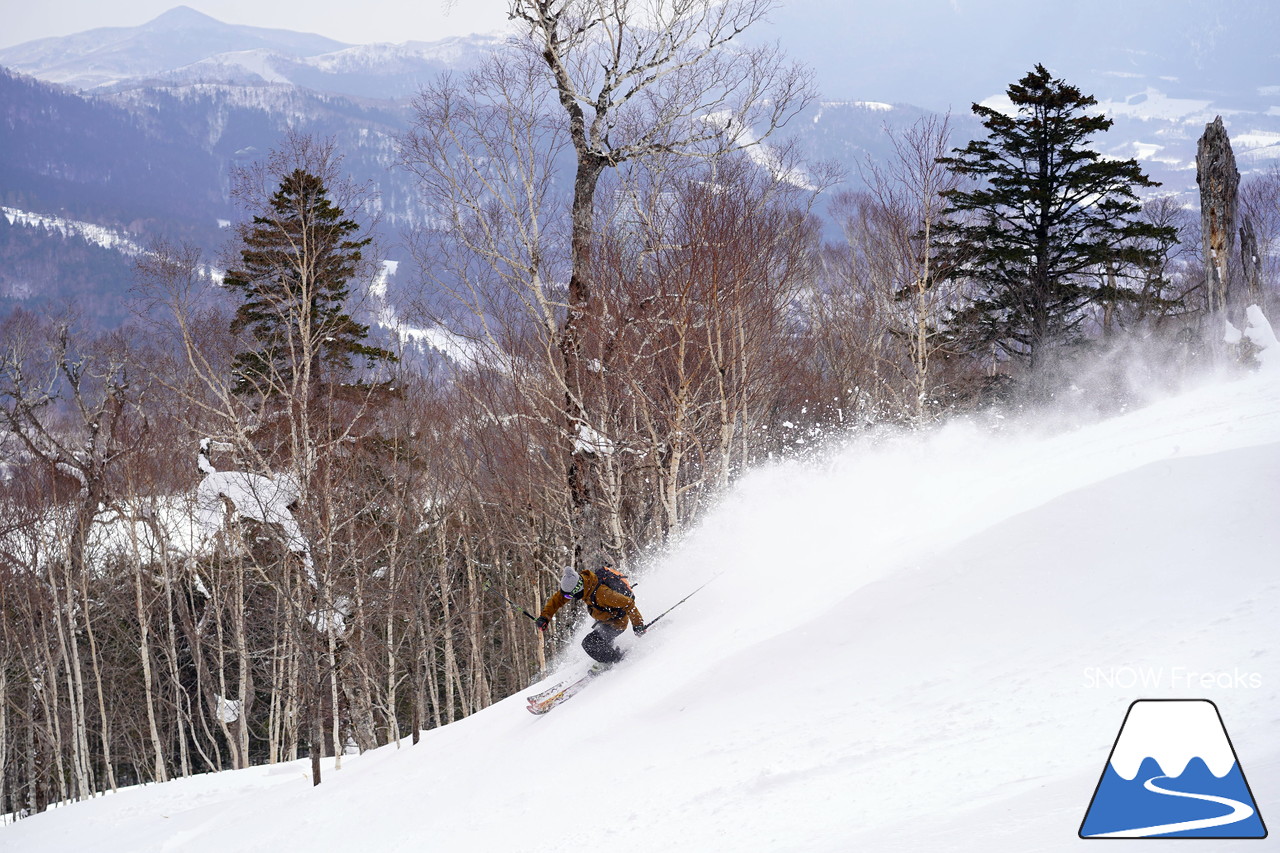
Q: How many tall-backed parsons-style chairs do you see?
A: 0